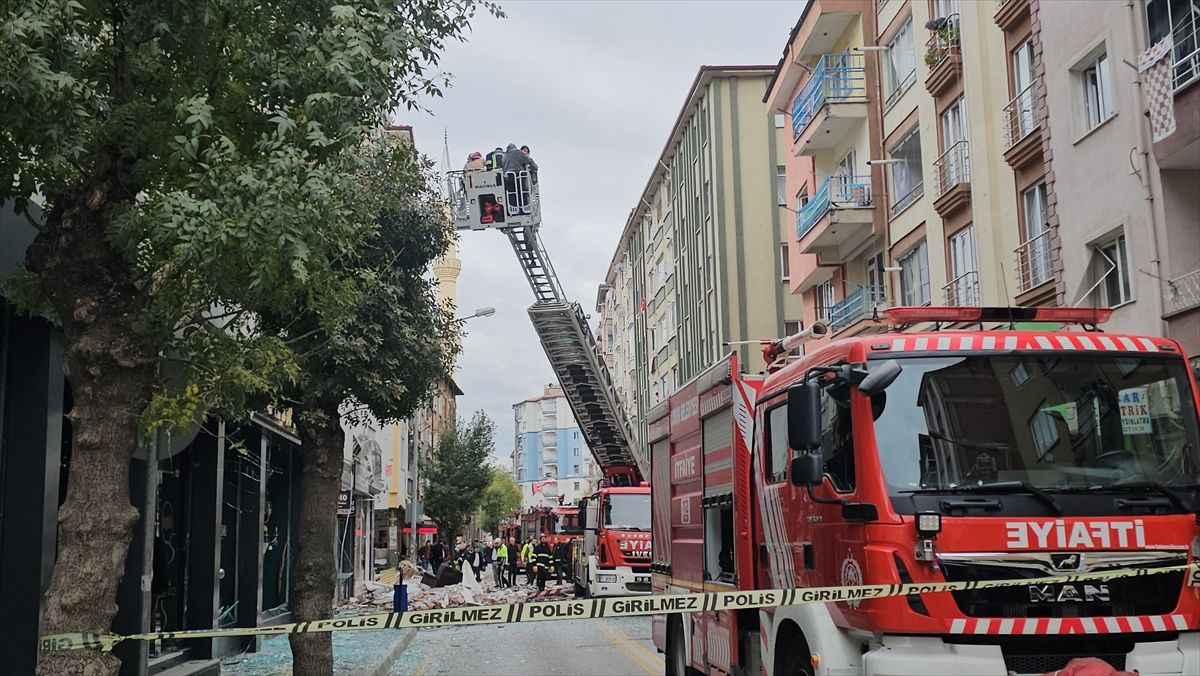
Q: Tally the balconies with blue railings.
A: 3